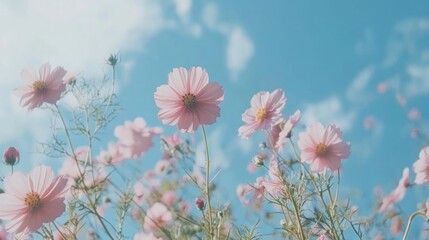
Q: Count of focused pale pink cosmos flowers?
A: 5